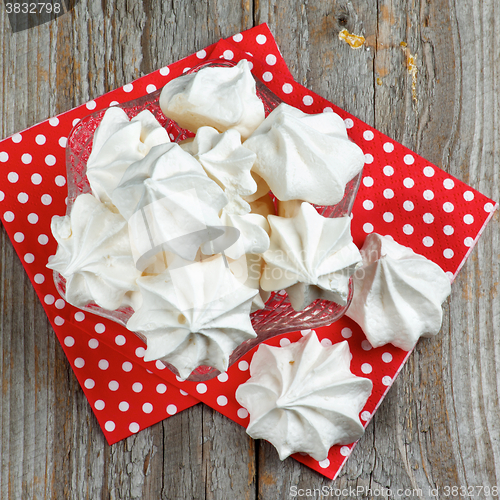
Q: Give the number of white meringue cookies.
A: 11